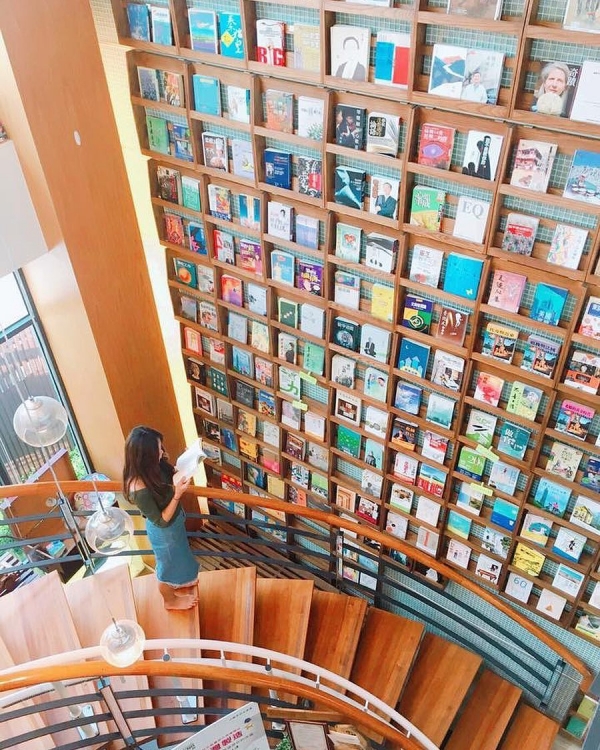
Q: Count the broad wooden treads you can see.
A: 11